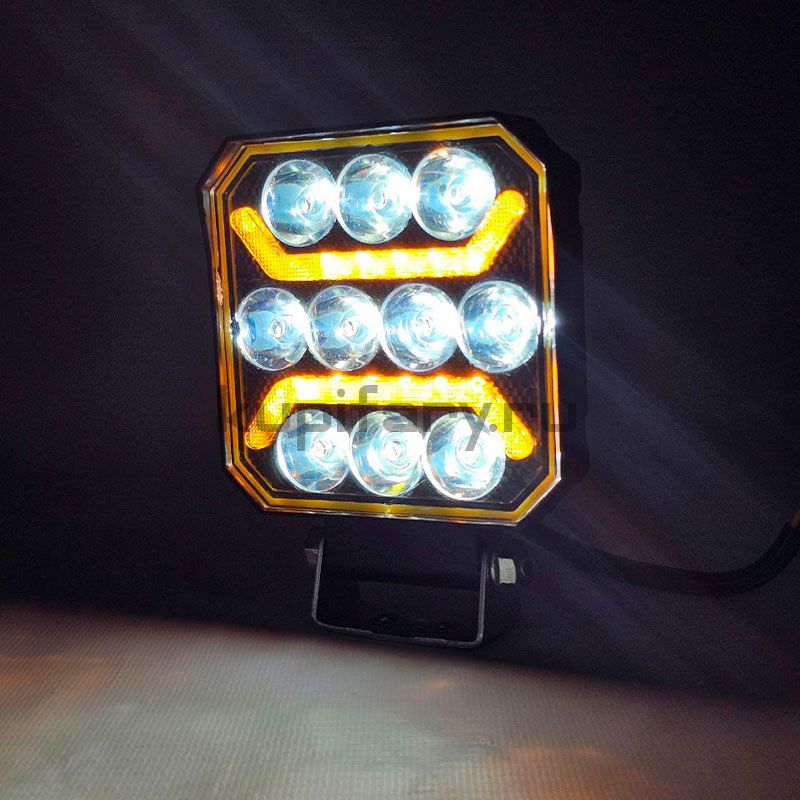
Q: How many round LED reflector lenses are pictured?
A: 10